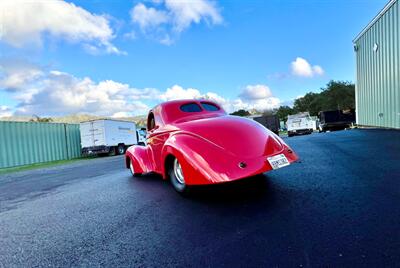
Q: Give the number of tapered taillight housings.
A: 2